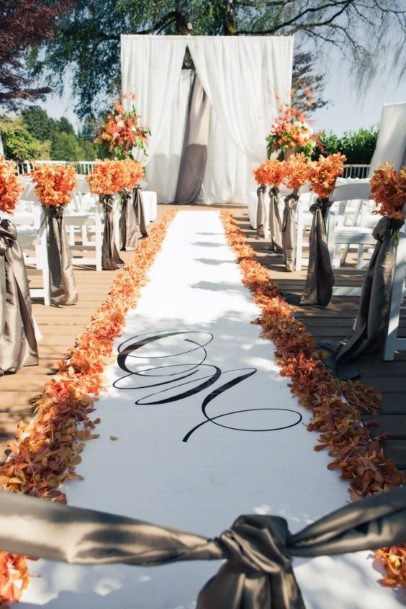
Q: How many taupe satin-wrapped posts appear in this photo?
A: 10